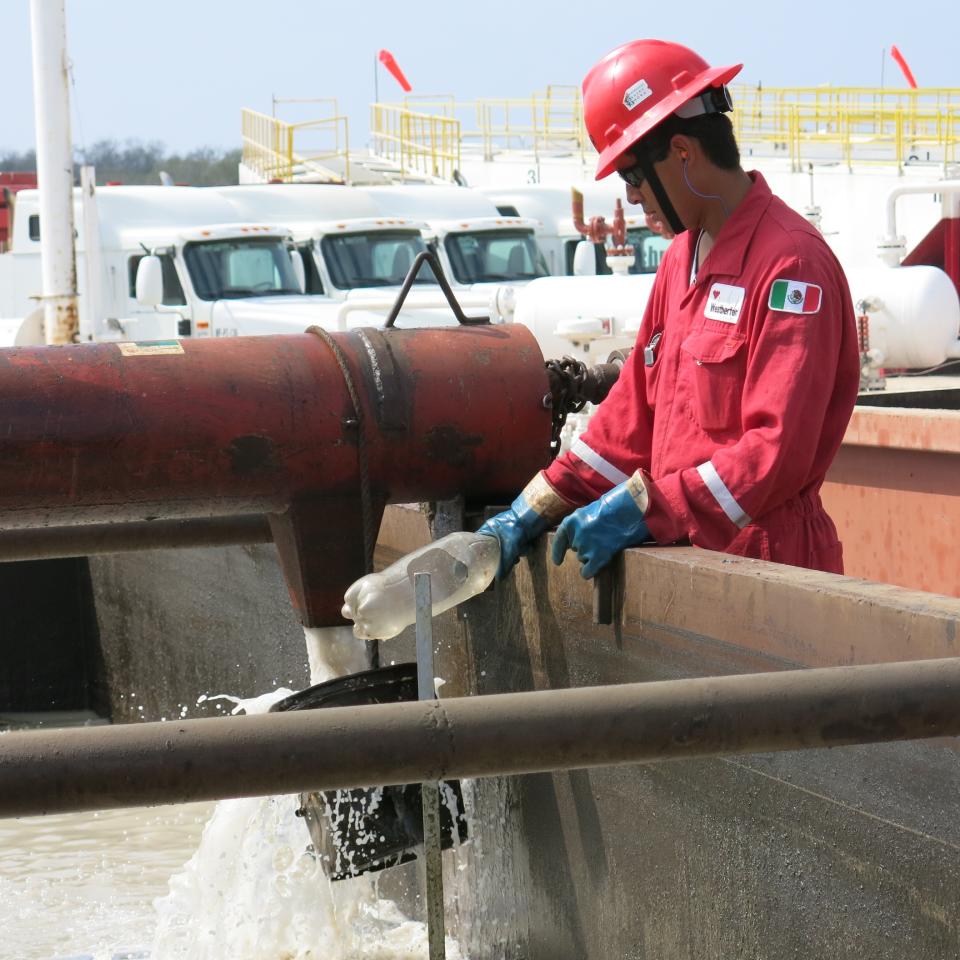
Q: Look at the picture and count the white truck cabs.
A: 4